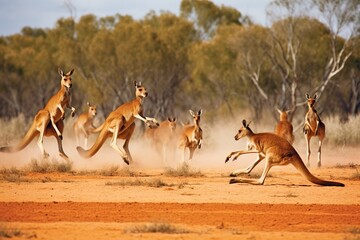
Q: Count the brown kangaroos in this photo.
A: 8